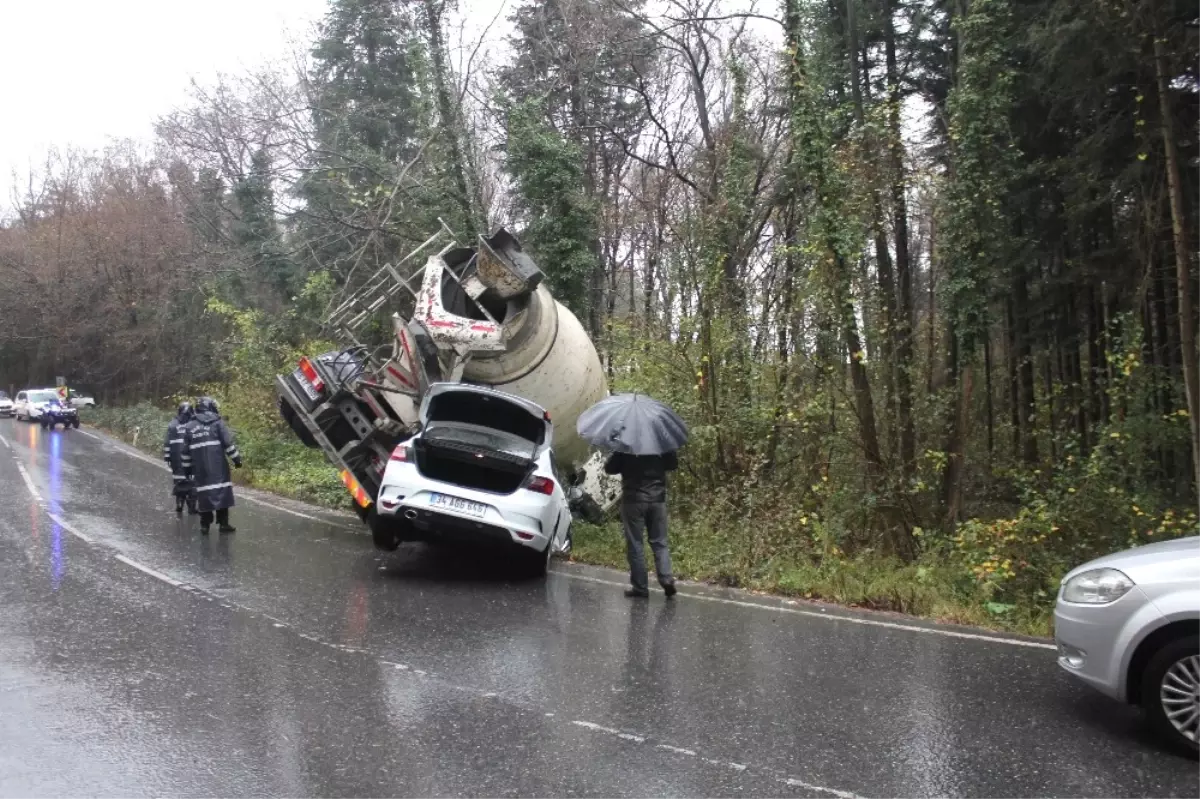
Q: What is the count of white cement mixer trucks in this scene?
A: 1